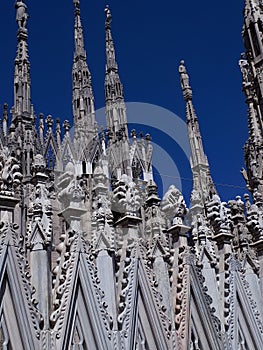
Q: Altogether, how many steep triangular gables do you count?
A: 5